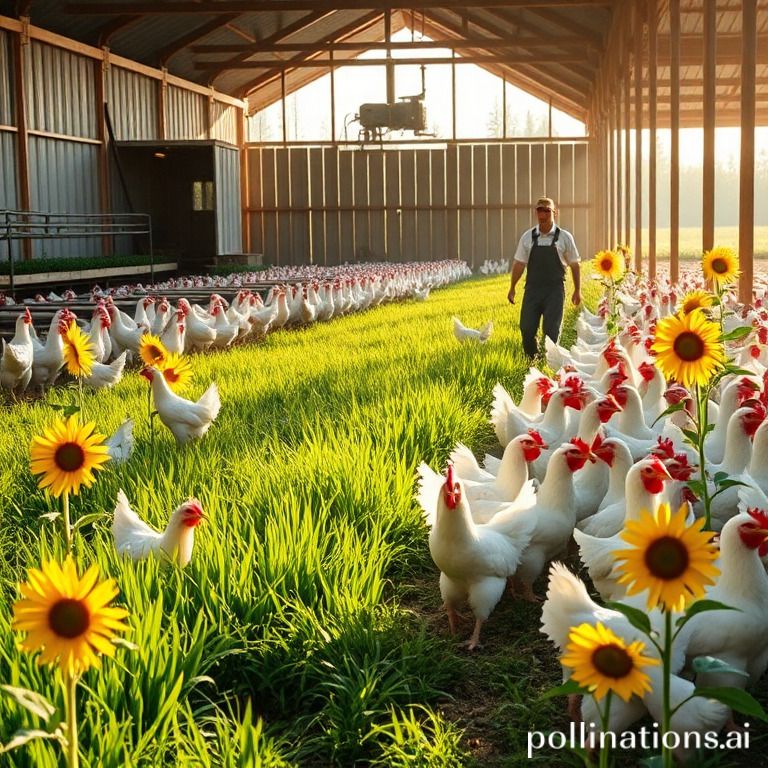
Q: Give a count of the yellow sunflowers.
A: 11